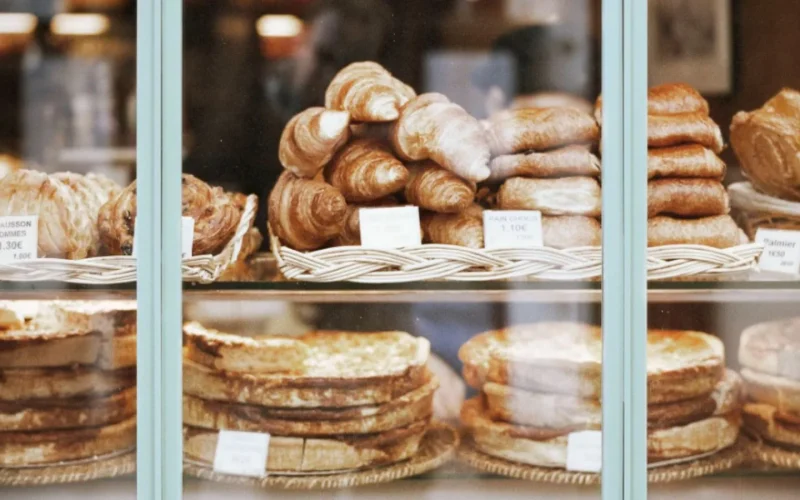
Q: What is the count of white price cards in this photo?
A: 7